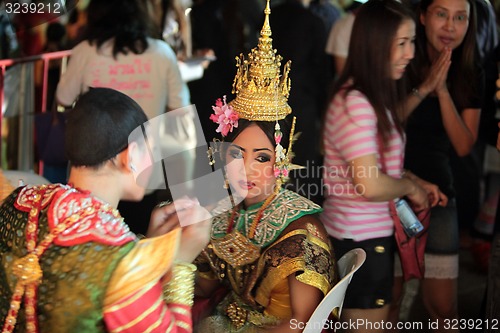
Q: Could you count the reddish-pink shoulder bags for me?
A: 1